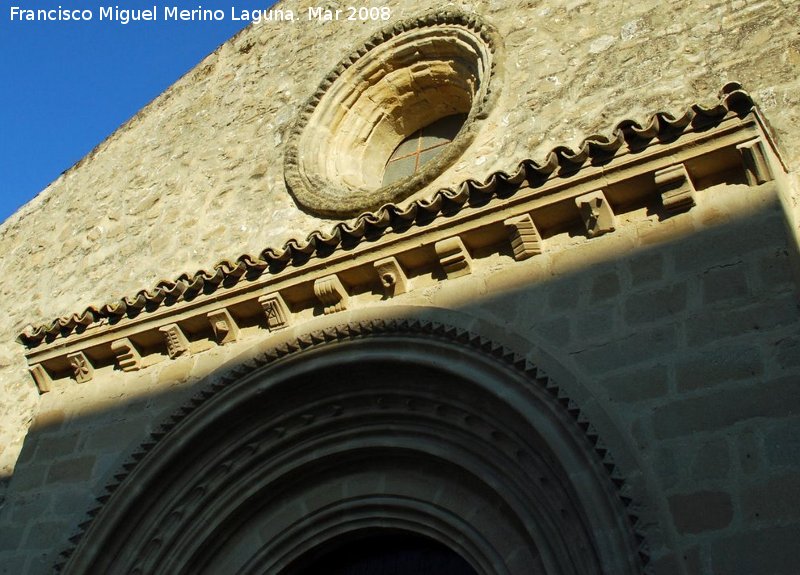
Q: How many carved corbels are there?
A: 13